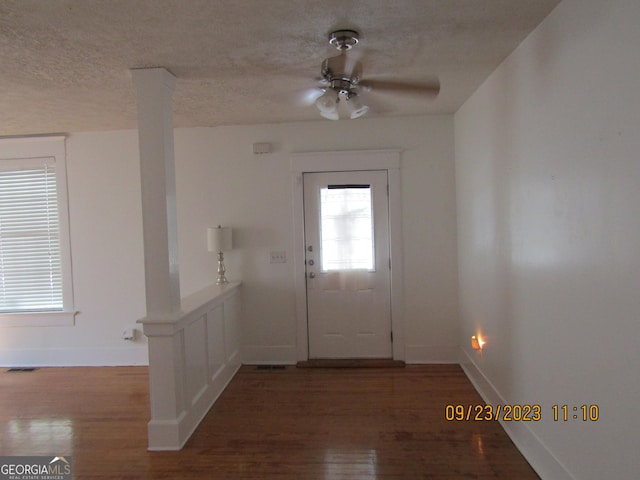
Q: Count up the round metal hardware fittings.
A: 3